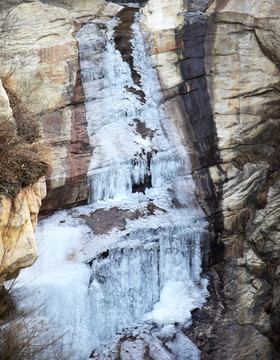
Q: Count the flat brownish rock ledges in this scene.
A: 1